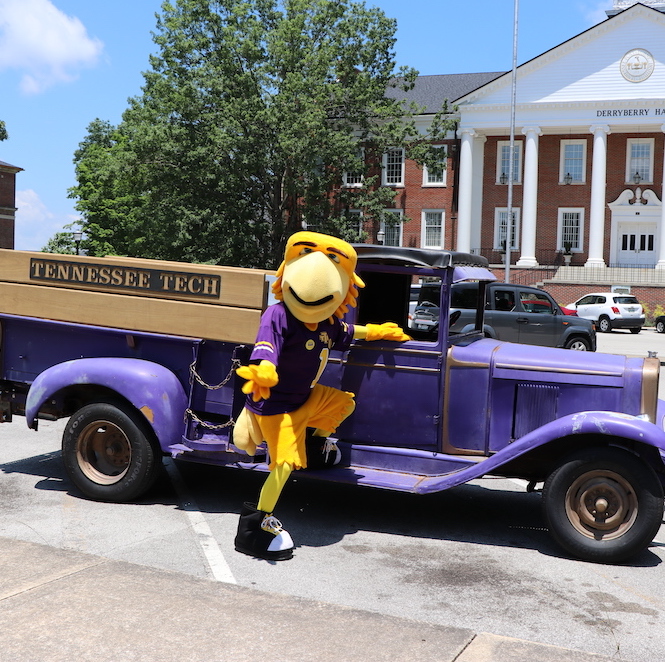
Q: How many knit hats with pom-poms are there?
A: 0